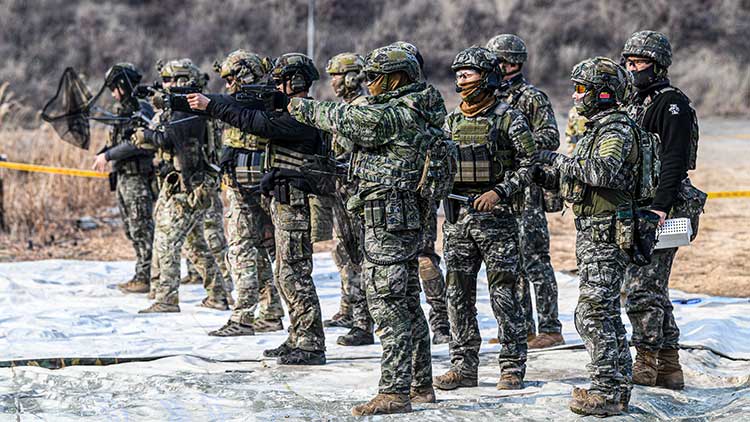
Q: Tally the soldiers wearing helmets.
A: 11